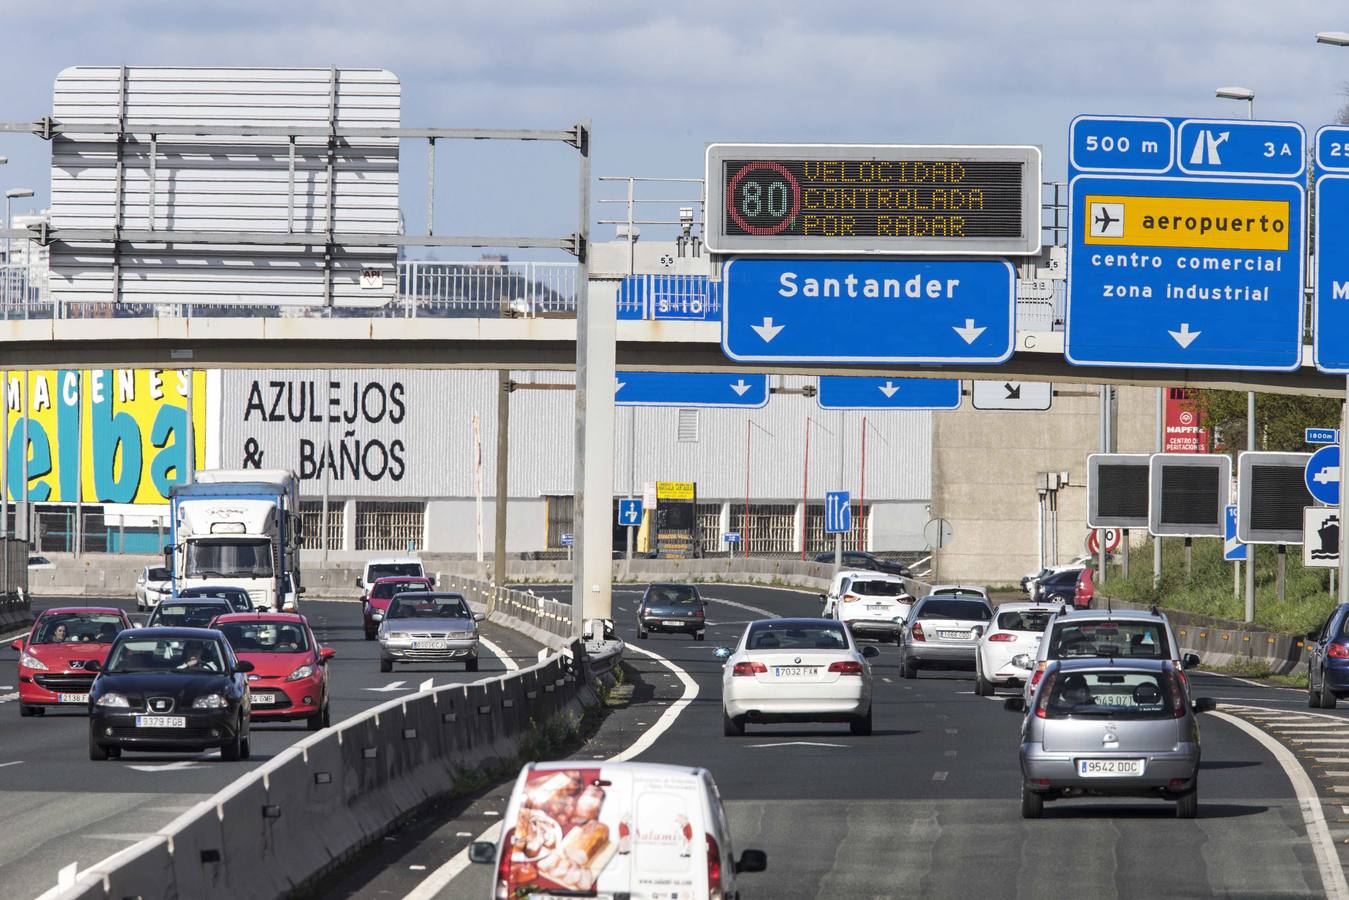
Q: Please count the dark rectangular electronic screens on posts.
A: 3